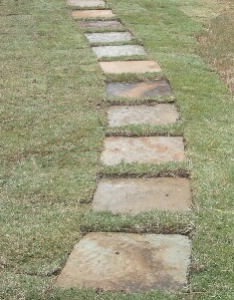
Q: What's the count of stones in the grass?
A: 11